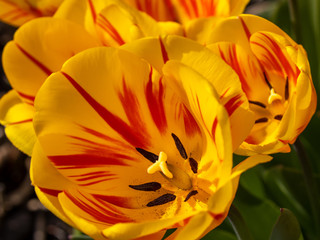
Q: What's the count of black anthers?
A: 11